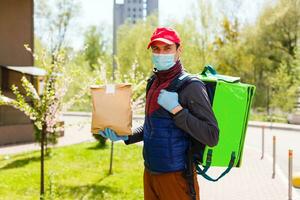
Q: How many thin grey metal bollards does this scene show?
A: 3